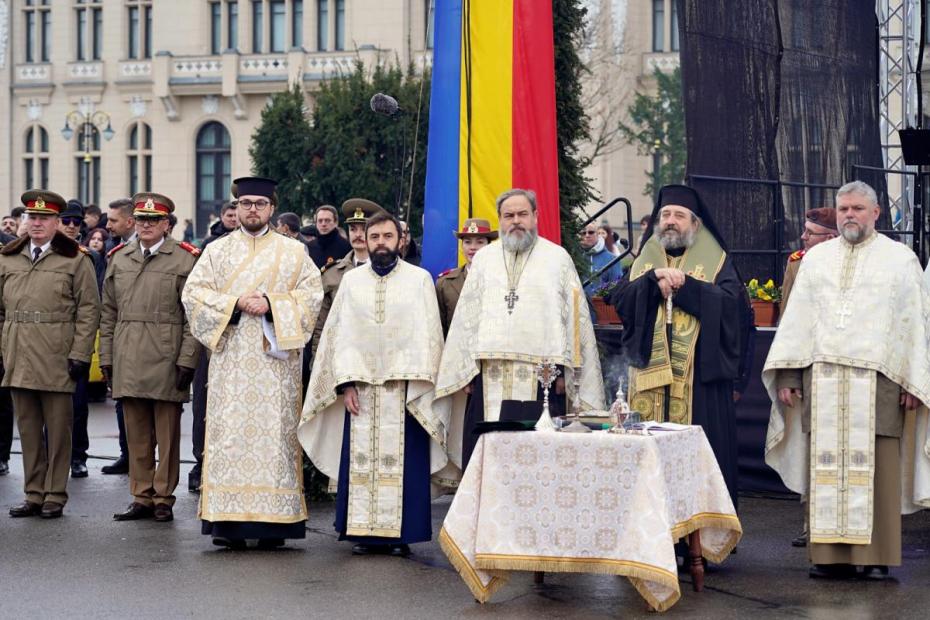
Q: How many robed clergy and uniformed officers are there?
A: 10